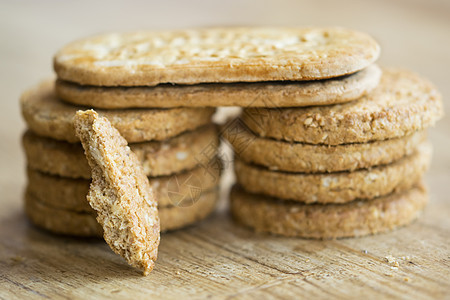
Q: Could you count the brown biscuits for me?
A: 11